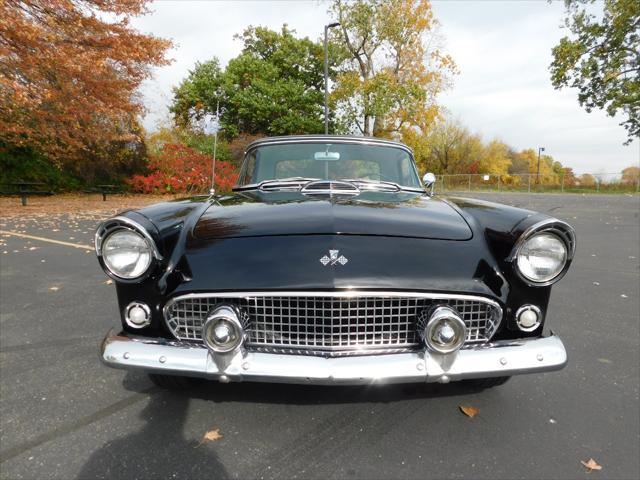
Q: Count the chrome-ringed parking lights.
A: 2